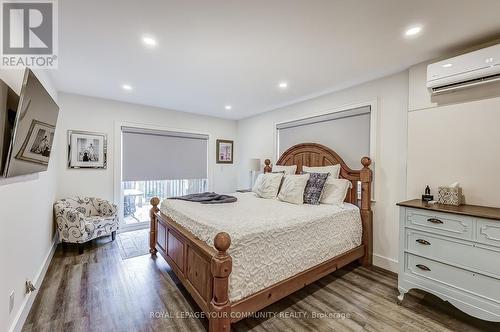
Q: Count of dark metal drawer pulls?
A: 3